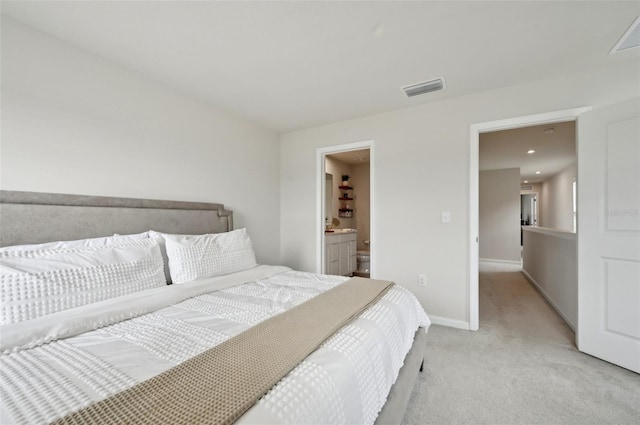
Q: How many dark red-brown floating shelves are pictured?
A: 3